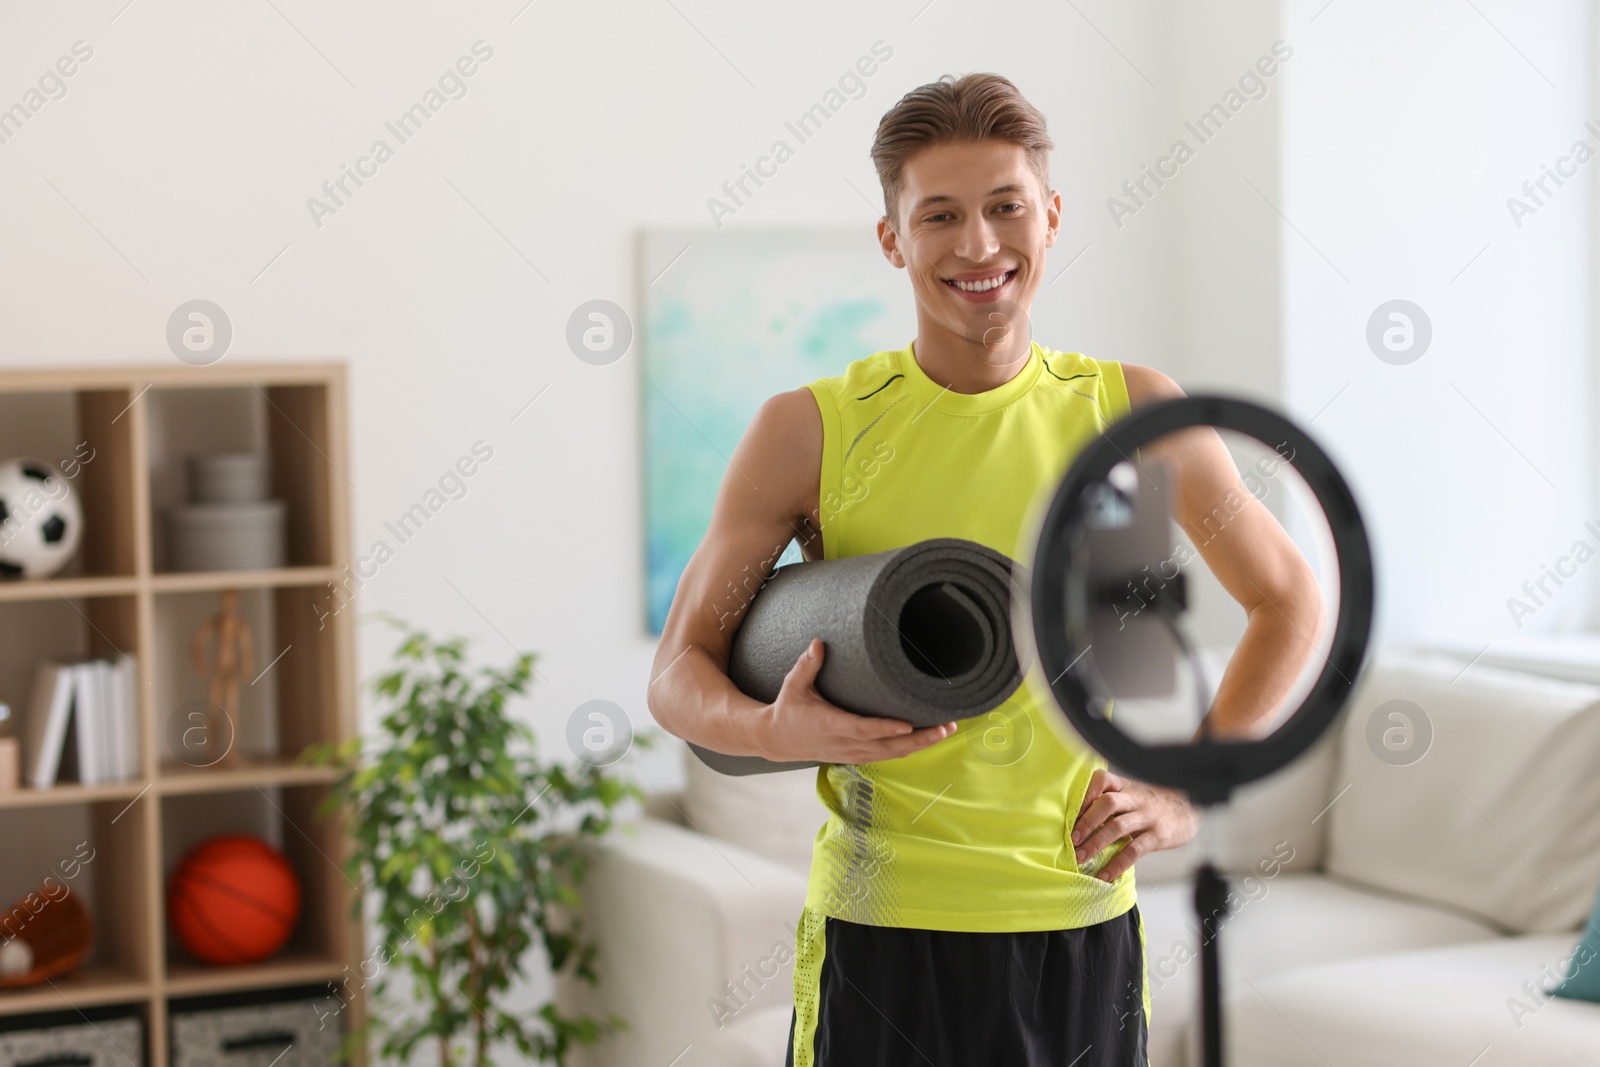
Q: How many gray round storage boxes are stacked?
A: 2